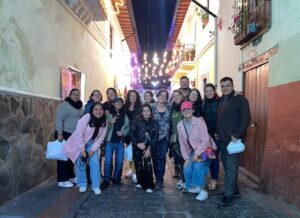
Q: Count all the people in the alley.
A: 15